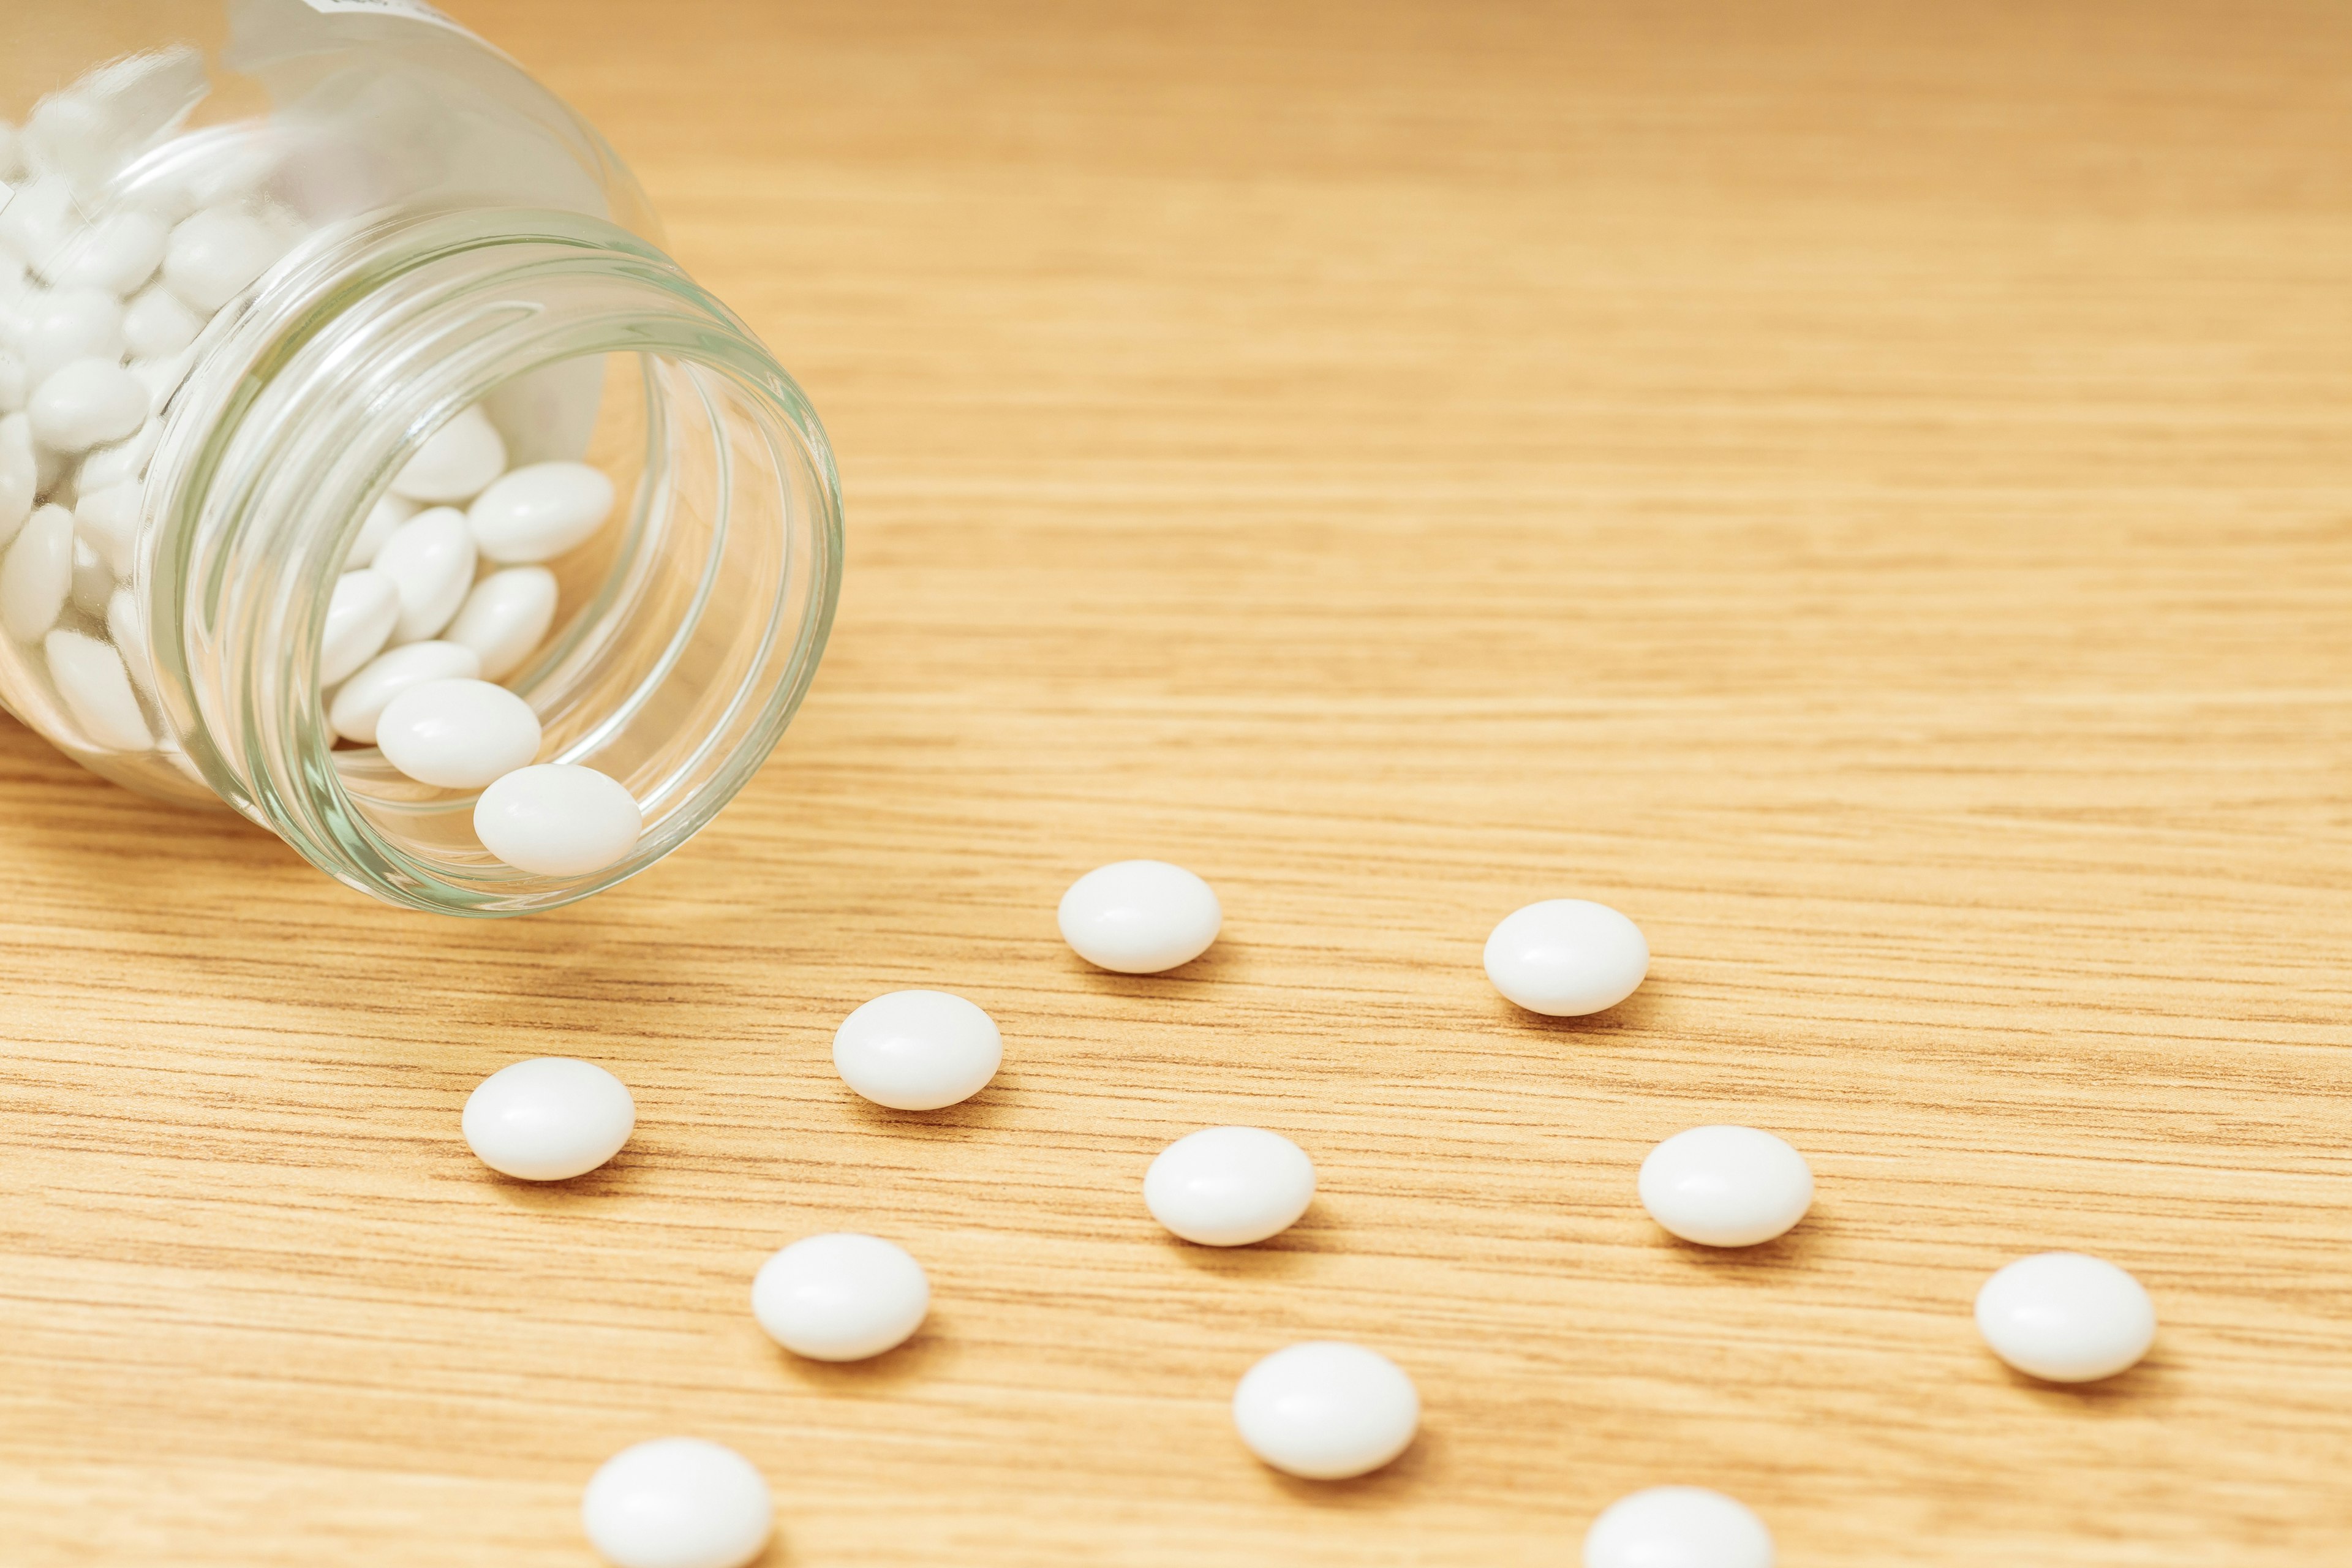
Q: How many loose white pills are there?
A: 11